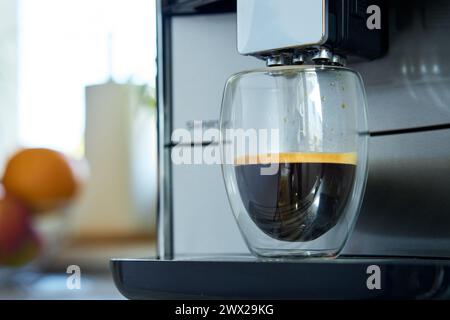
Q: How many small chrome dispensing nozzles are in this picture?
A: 4